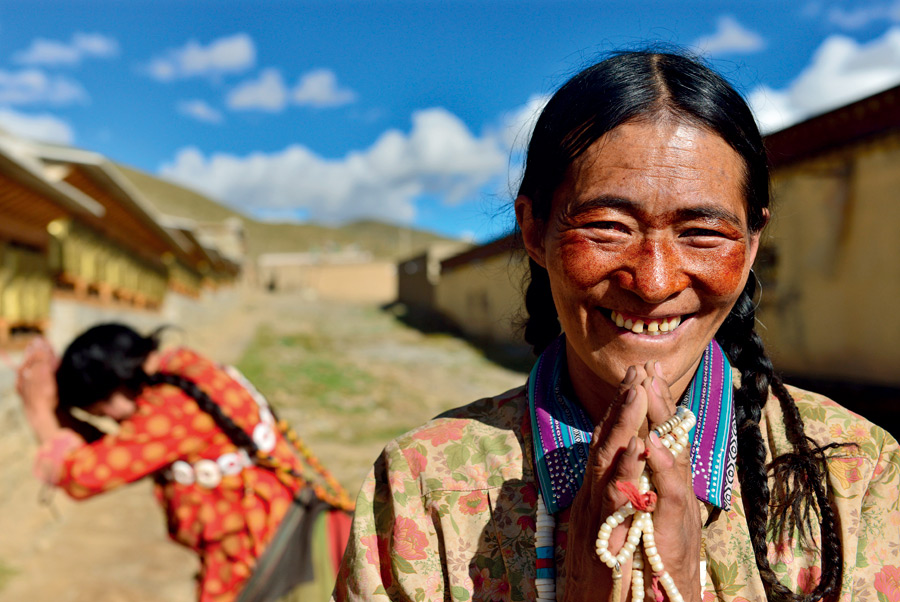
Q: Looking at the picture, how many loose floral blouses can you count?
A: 1